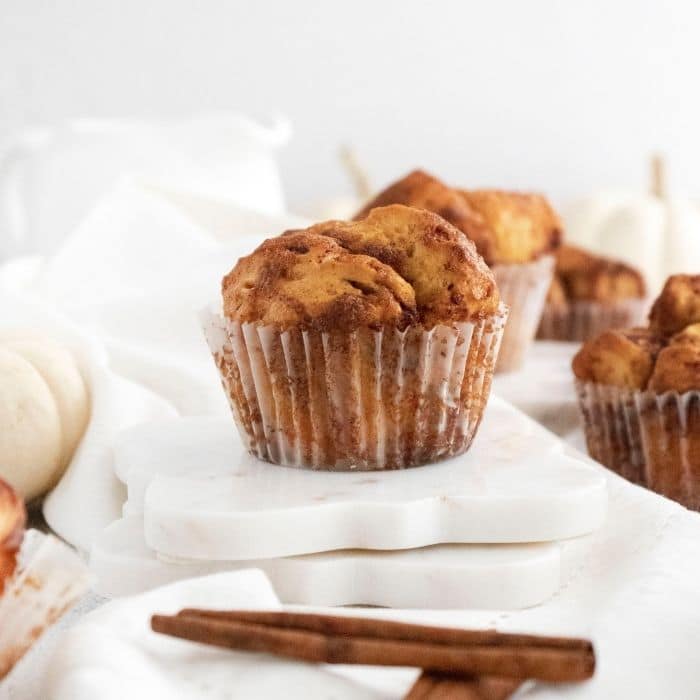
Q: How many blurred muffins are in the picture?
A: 4